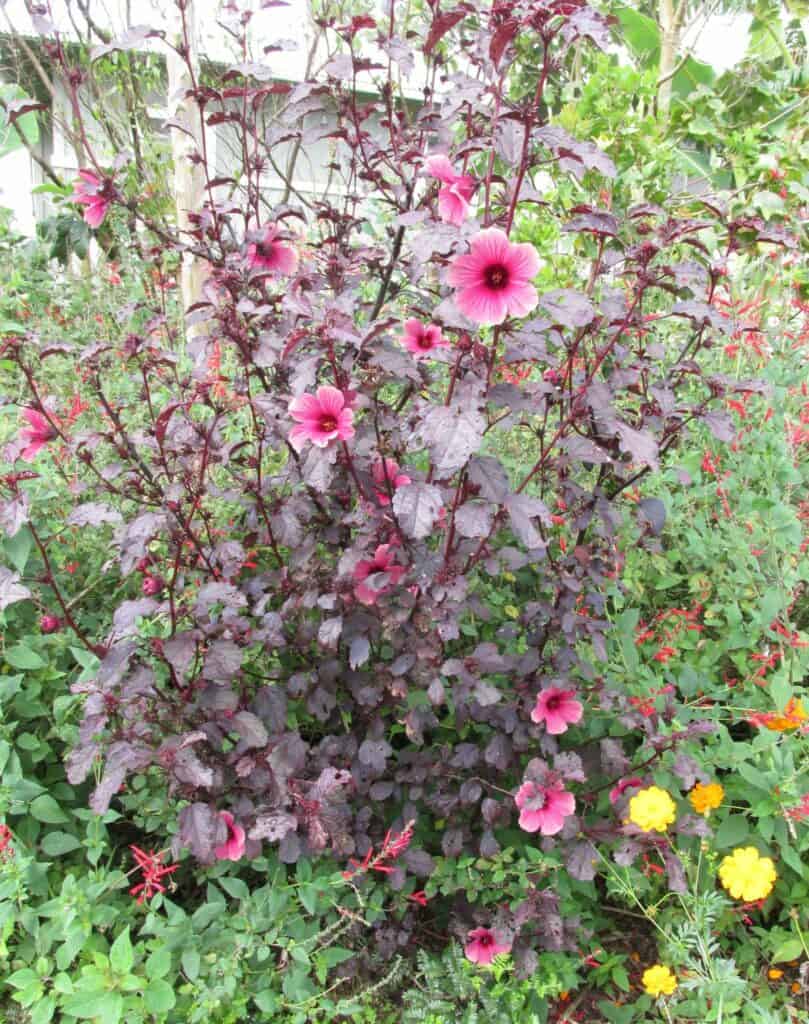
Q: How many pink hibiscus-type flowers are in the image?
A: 14